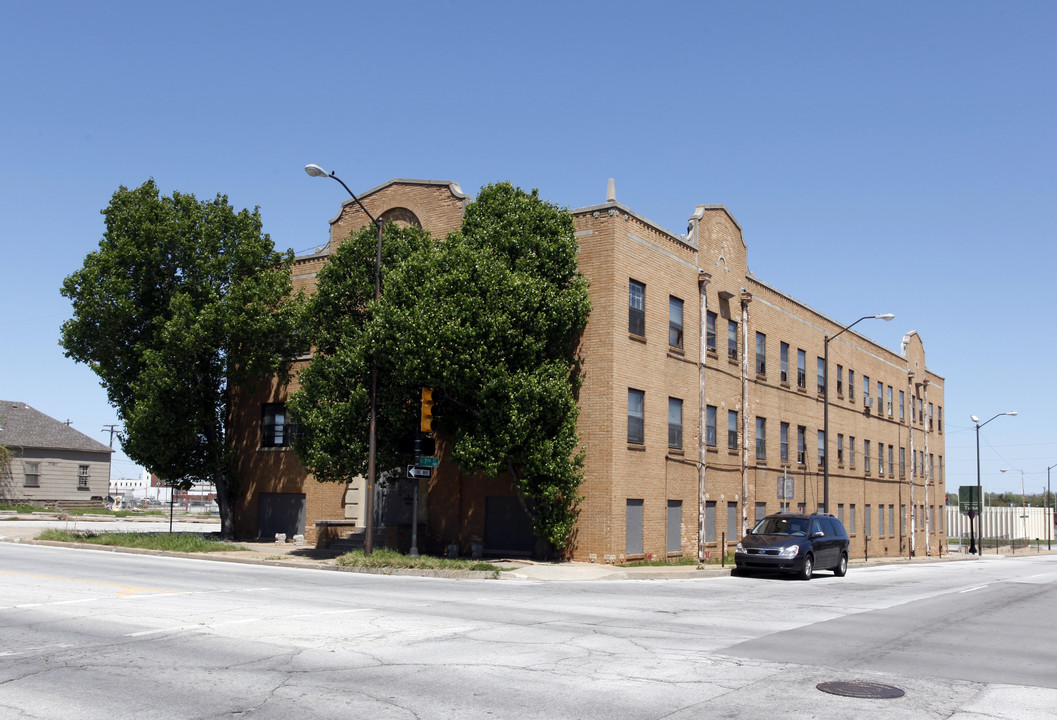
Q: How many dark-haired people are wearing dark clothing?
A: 0